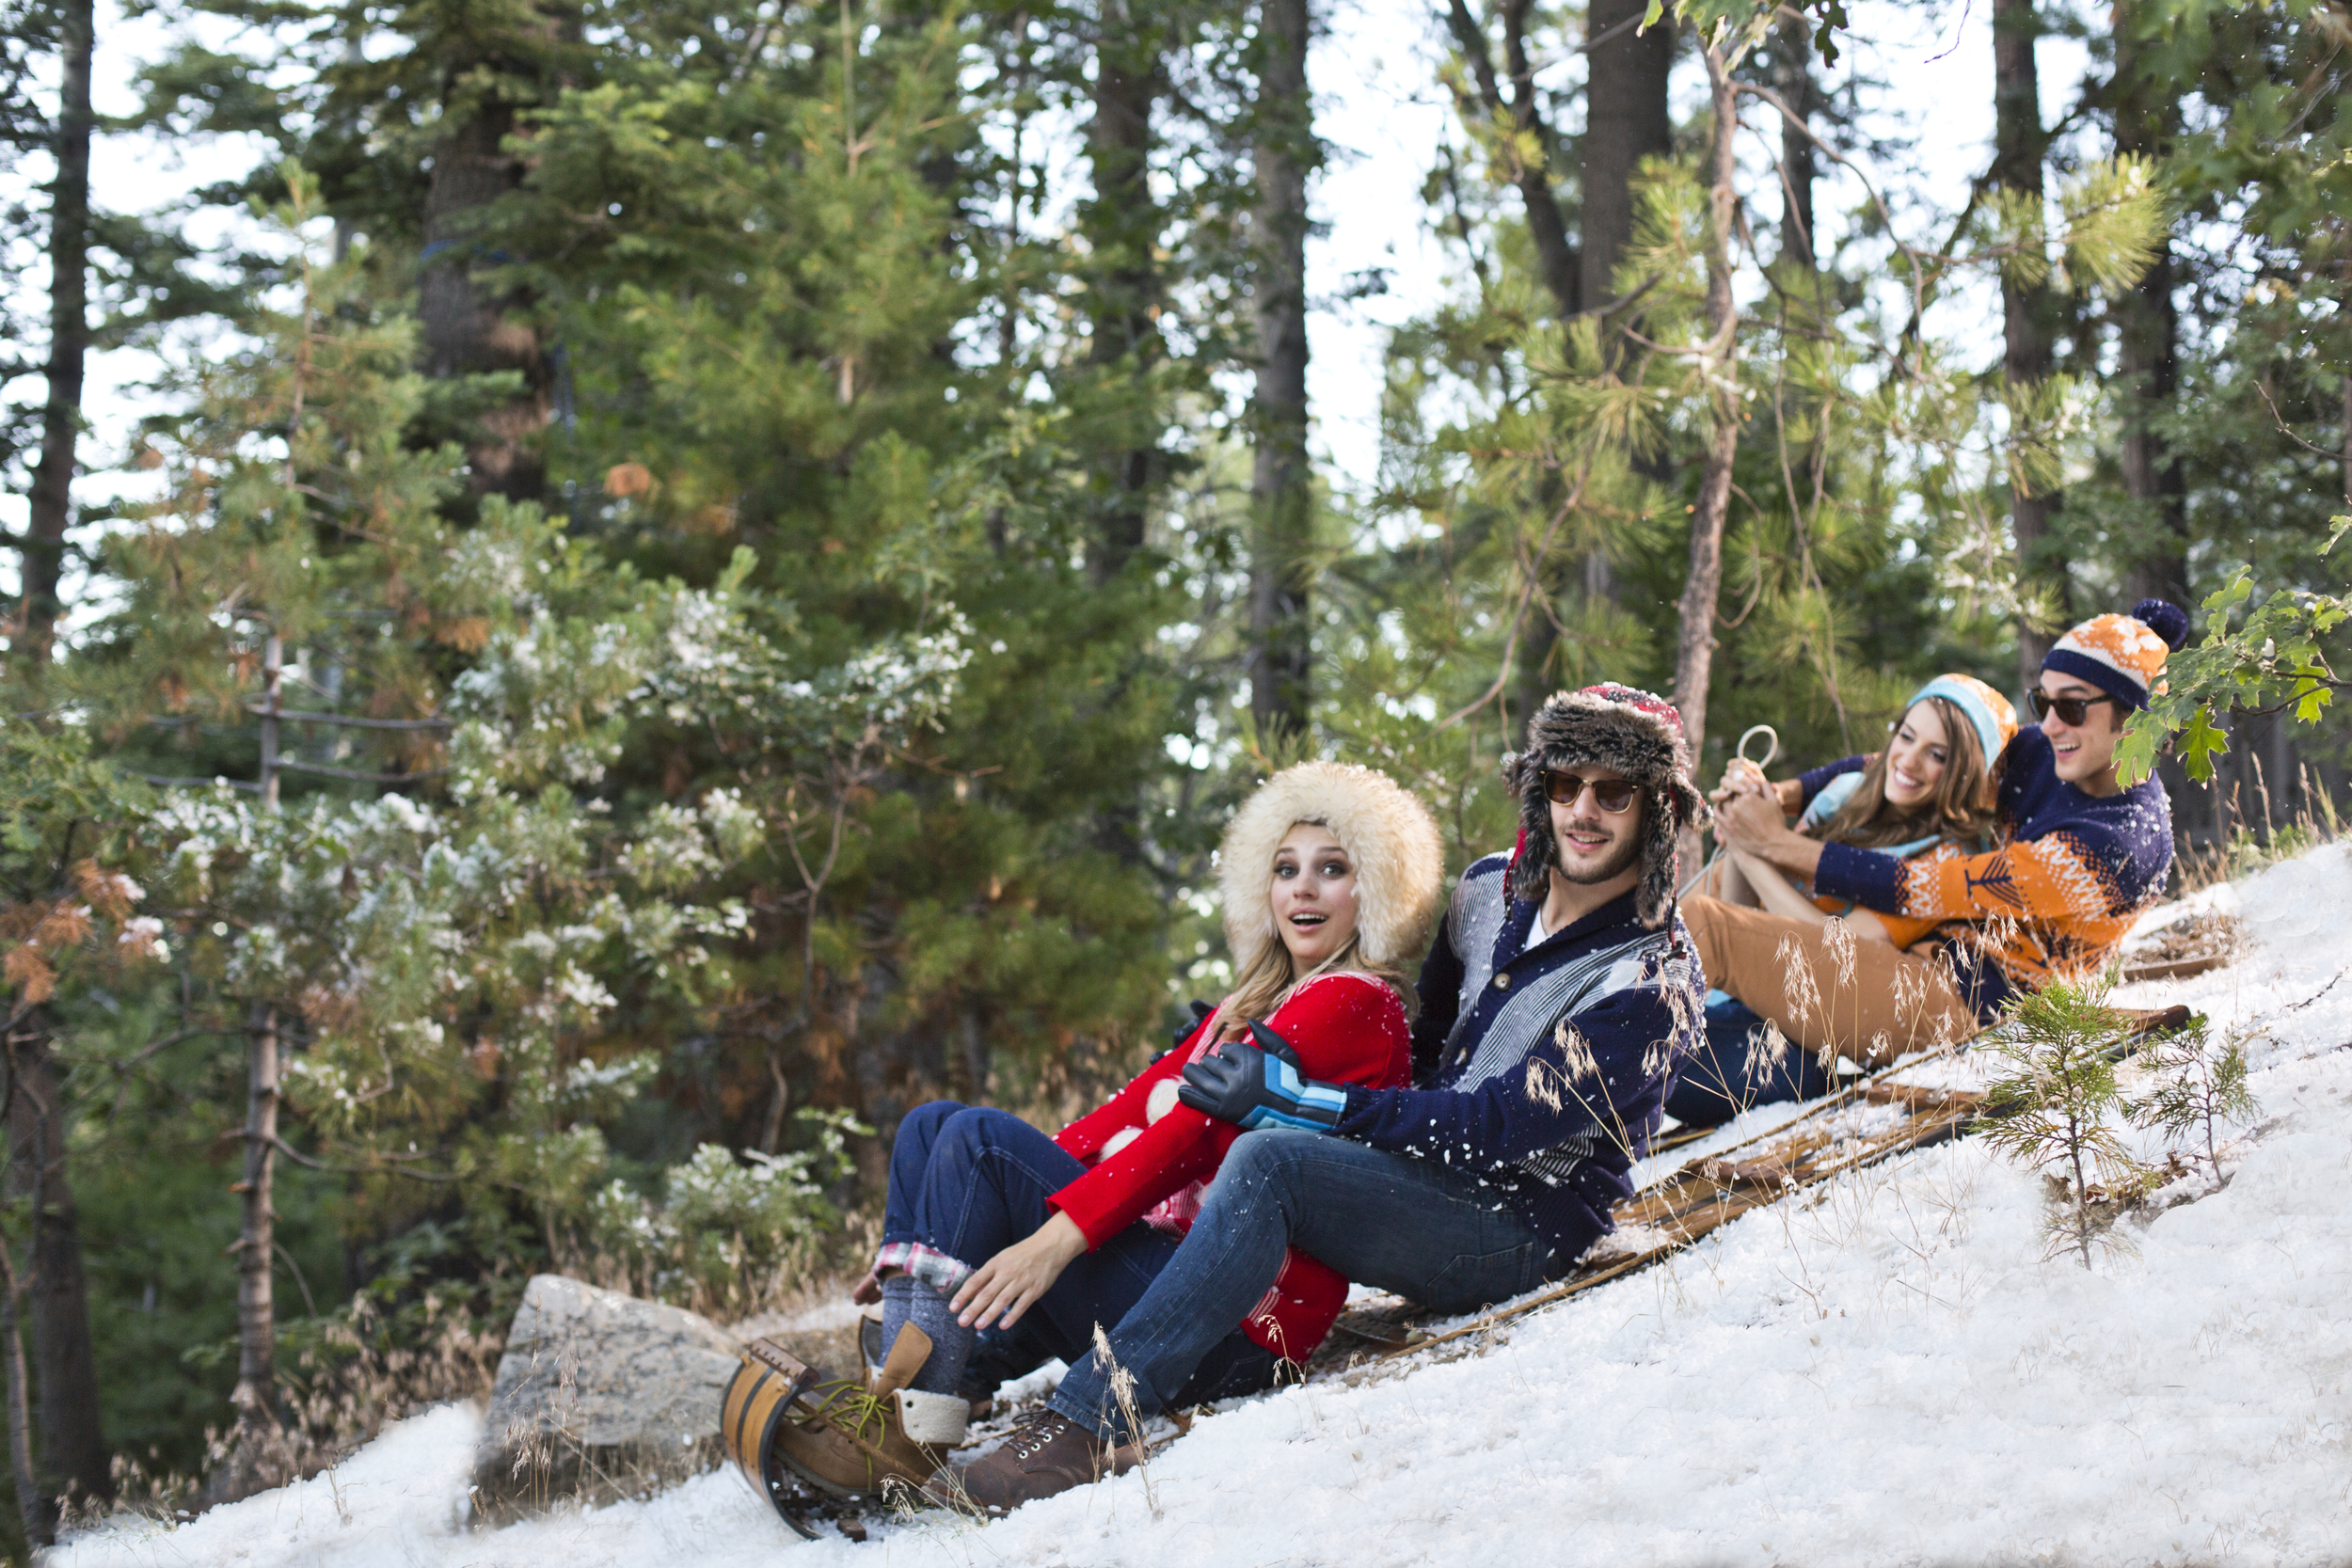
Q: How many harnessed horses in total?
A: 0